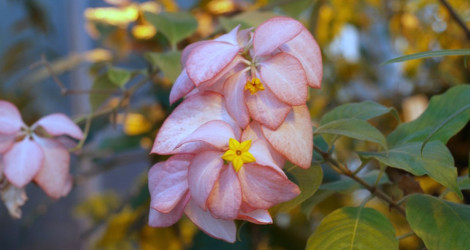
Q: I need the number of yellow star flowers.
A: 2